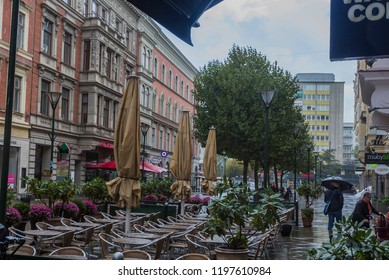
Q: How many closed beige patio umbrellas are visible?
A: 3